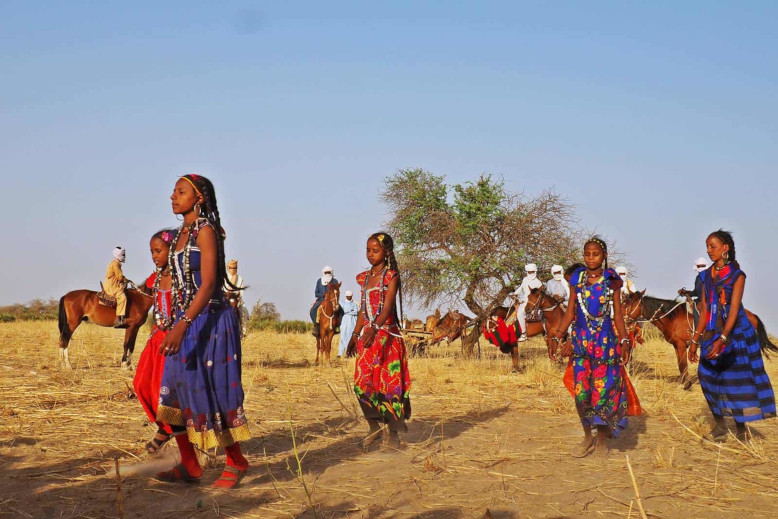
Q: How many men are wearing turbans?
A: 8